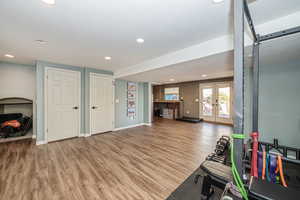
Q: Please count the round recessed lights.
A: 7